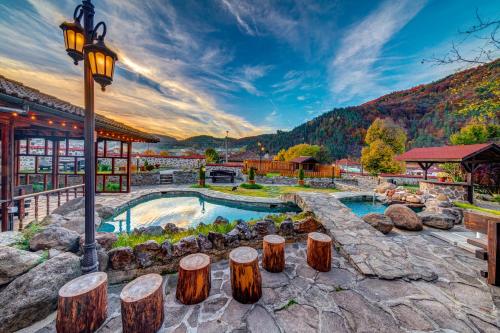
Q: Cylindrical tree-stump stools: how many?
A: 6